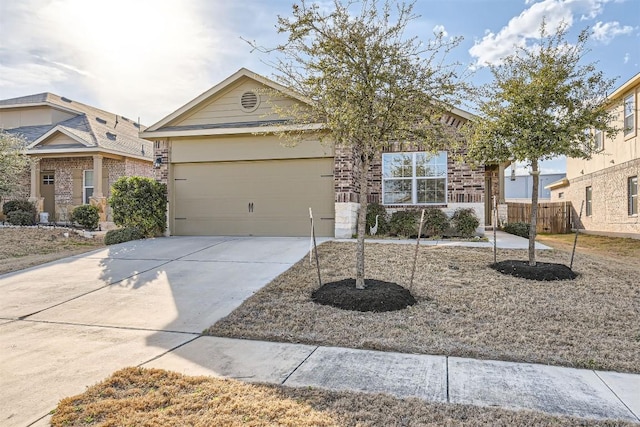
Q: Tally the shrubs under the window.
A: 4